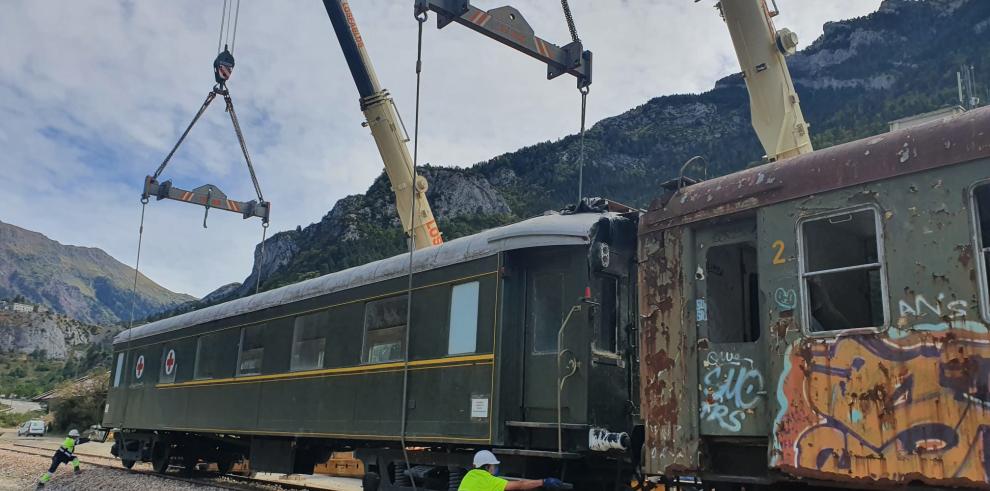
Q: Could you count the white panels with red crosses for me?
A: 2